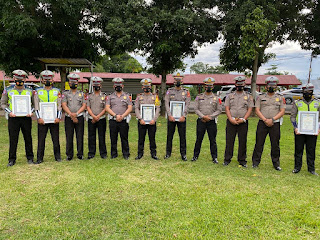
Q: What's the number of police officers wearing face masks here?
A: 11